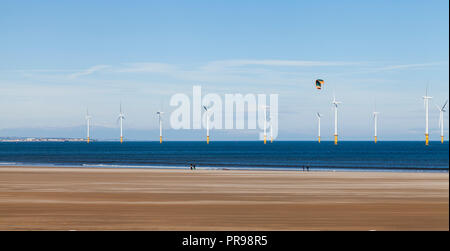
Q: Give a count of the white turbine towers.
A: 11